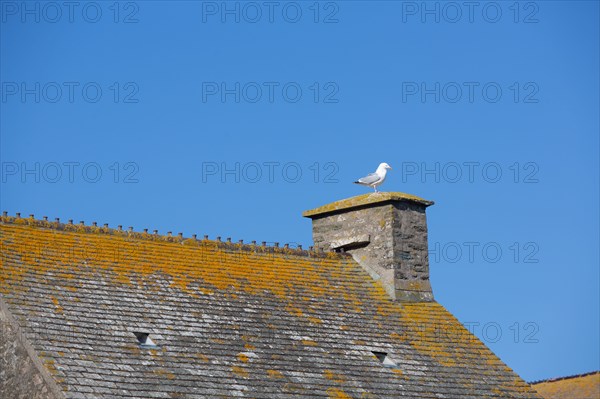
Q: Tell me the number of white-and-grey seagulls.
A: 1